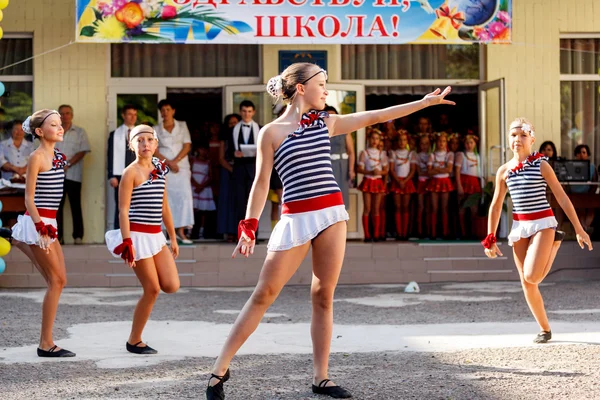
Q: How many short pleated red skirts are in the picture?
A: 5